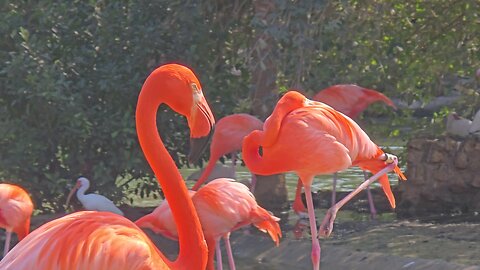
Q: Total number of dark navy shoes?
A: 0